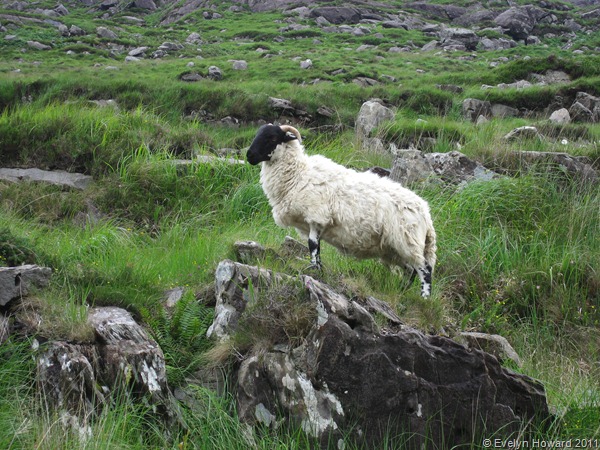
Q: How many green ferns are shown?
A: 1